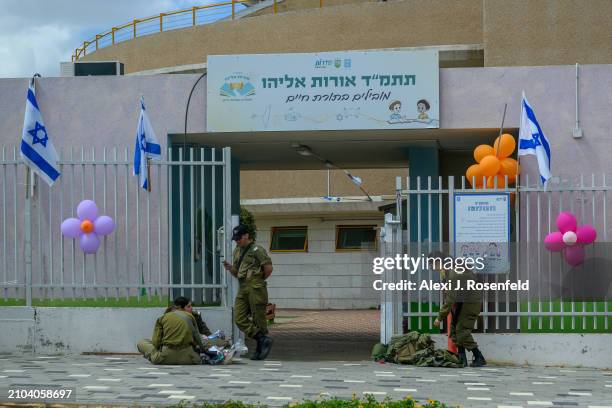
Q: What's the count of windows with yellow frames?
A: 2